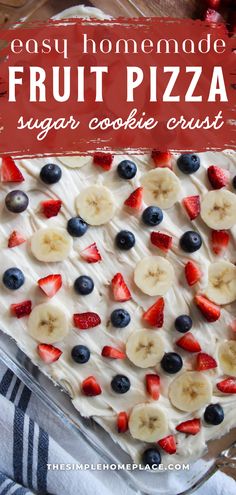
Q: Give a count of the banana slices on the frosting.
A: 11